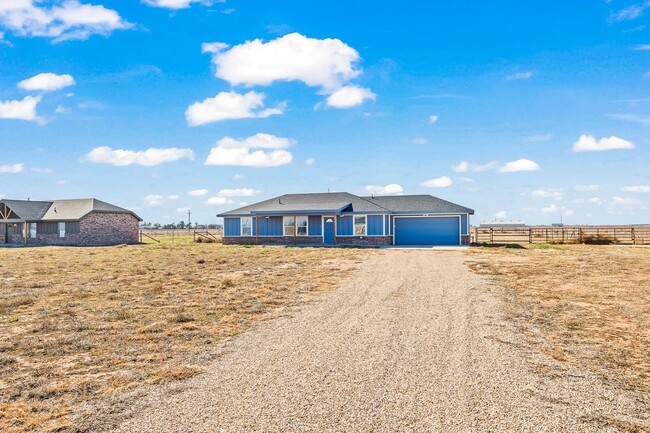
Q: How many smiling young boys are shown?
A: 0